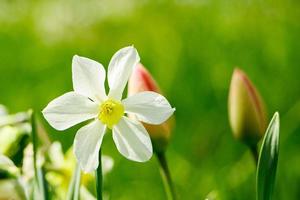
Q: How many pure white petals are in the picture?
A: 6